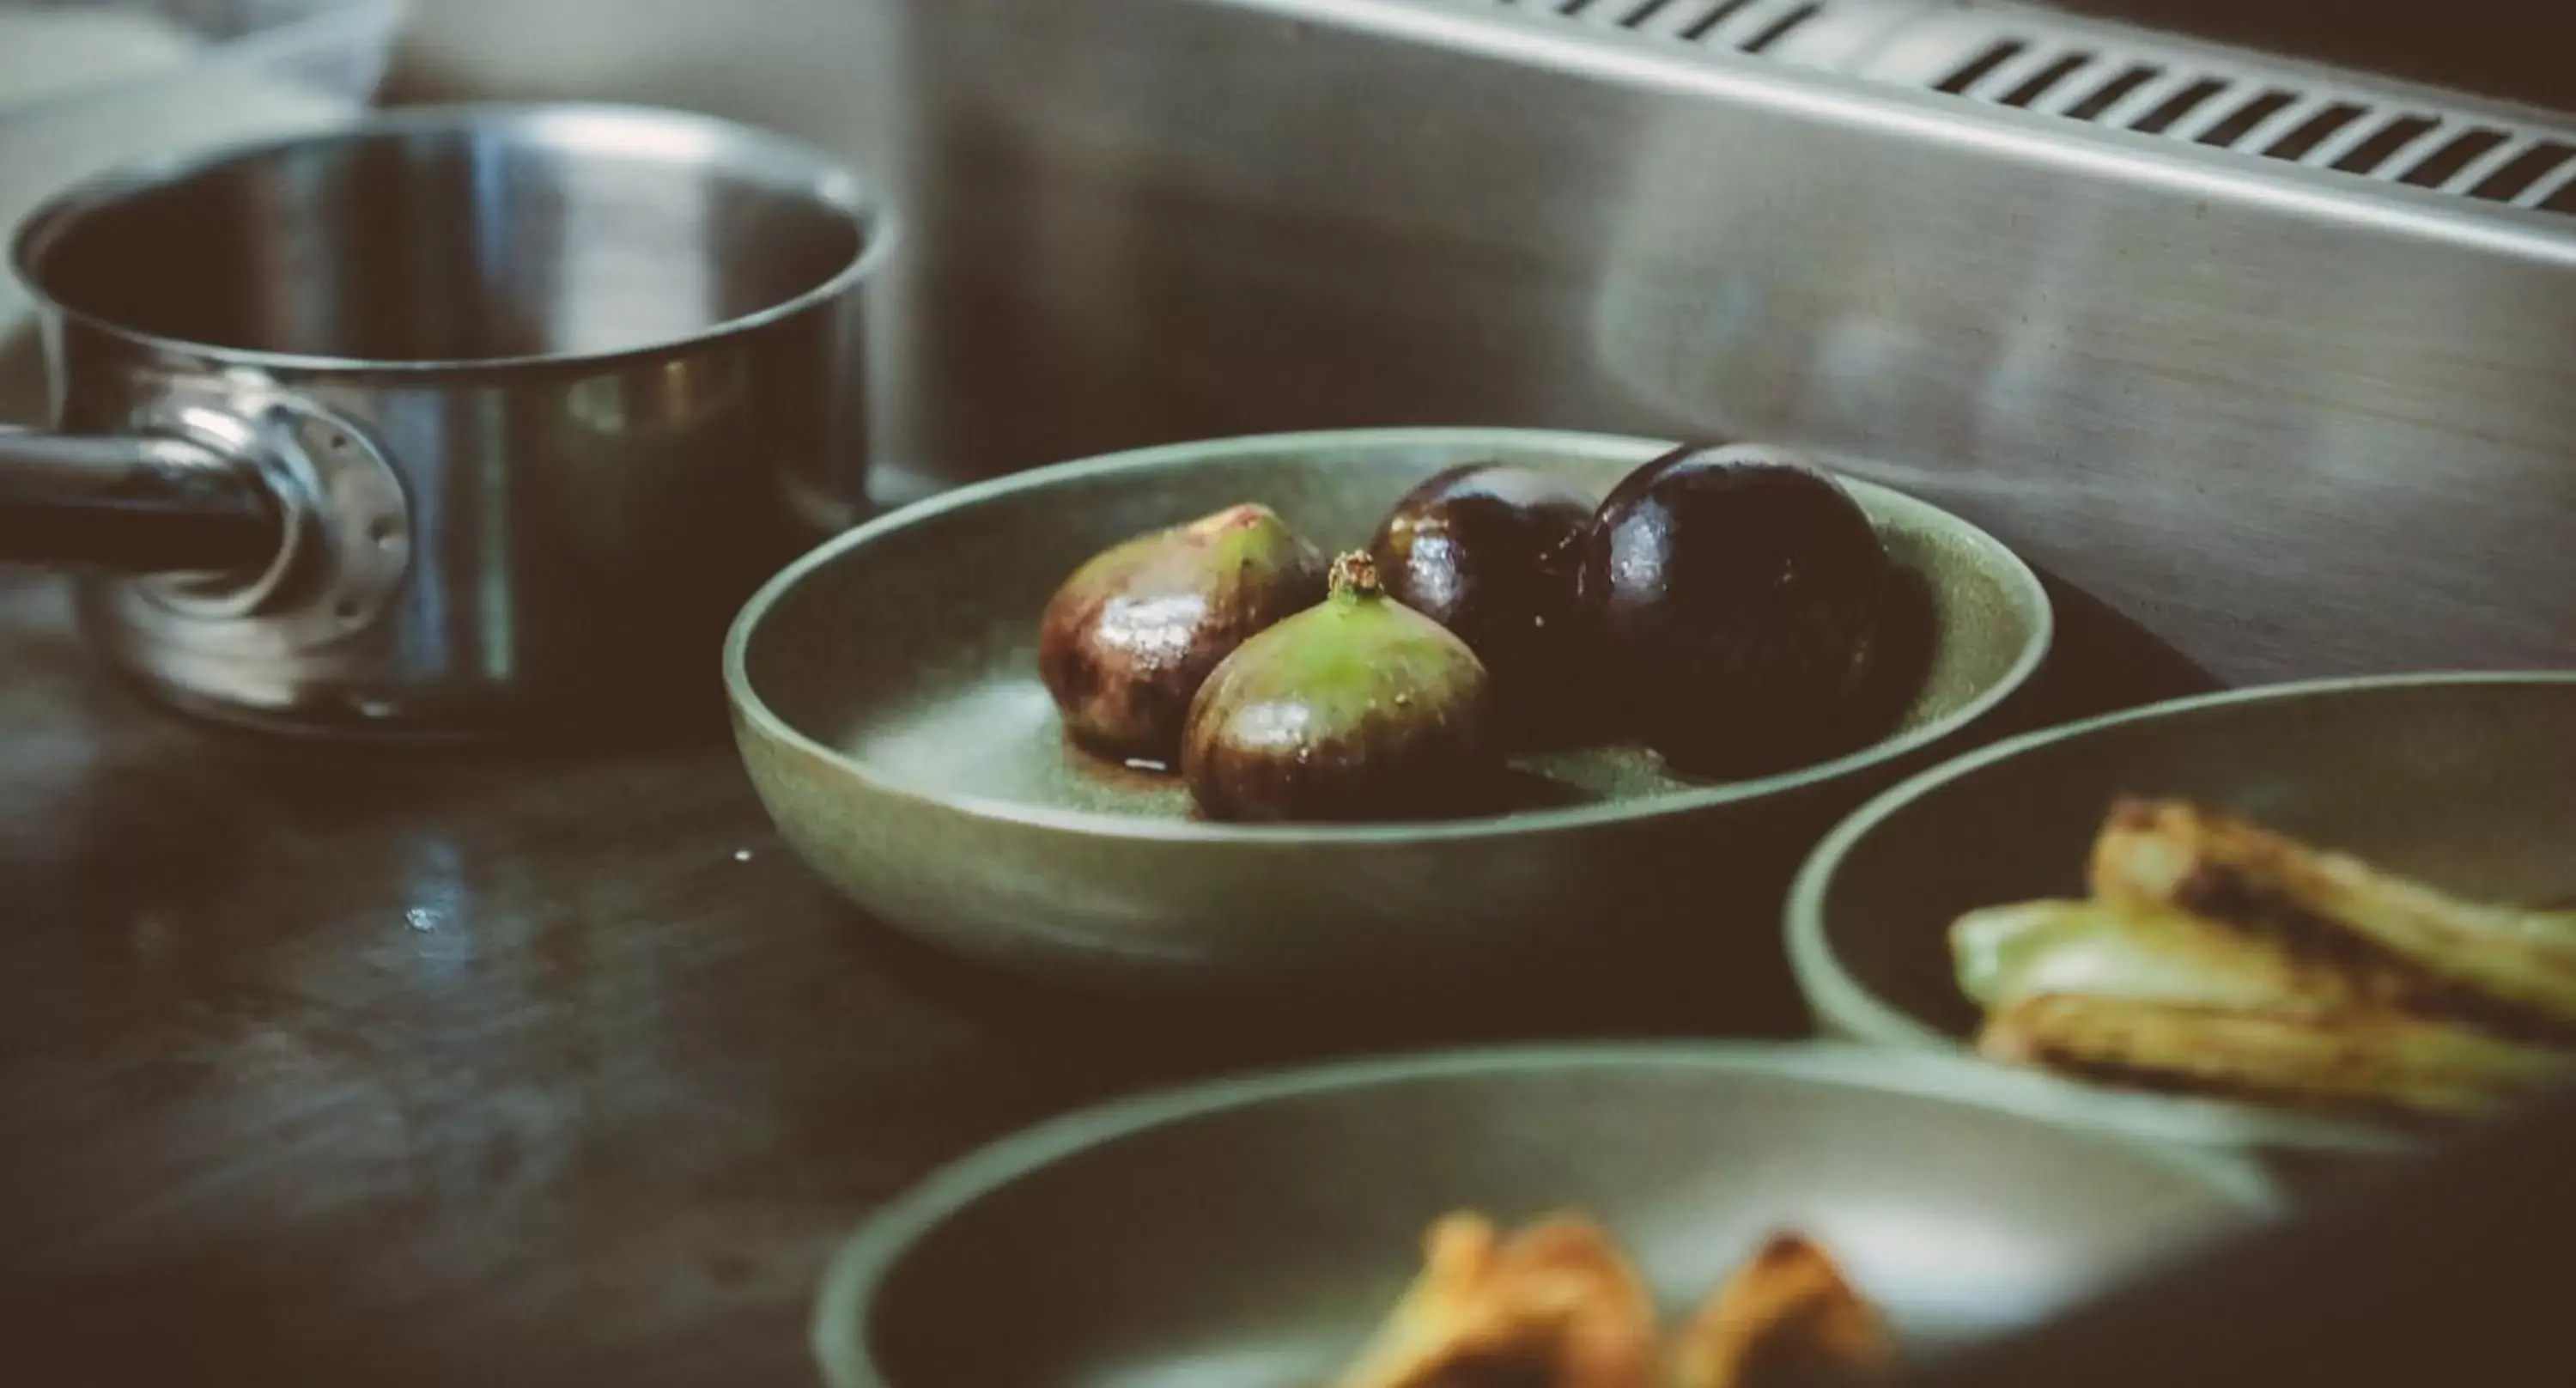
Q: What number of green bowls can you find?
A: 3